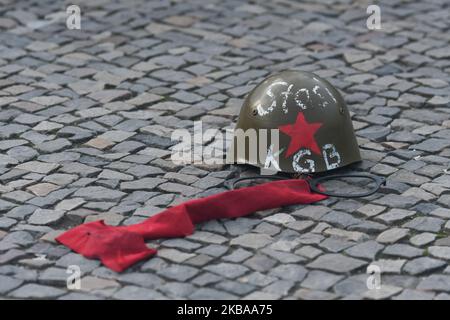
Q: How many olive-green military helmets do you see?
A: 1